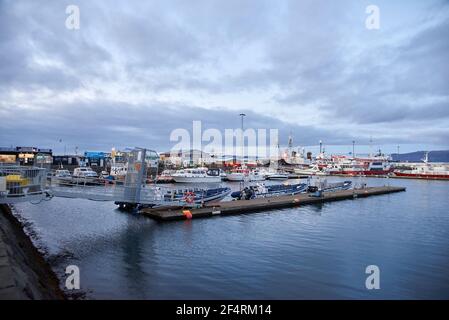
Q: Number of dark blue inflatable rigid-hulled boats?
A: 3